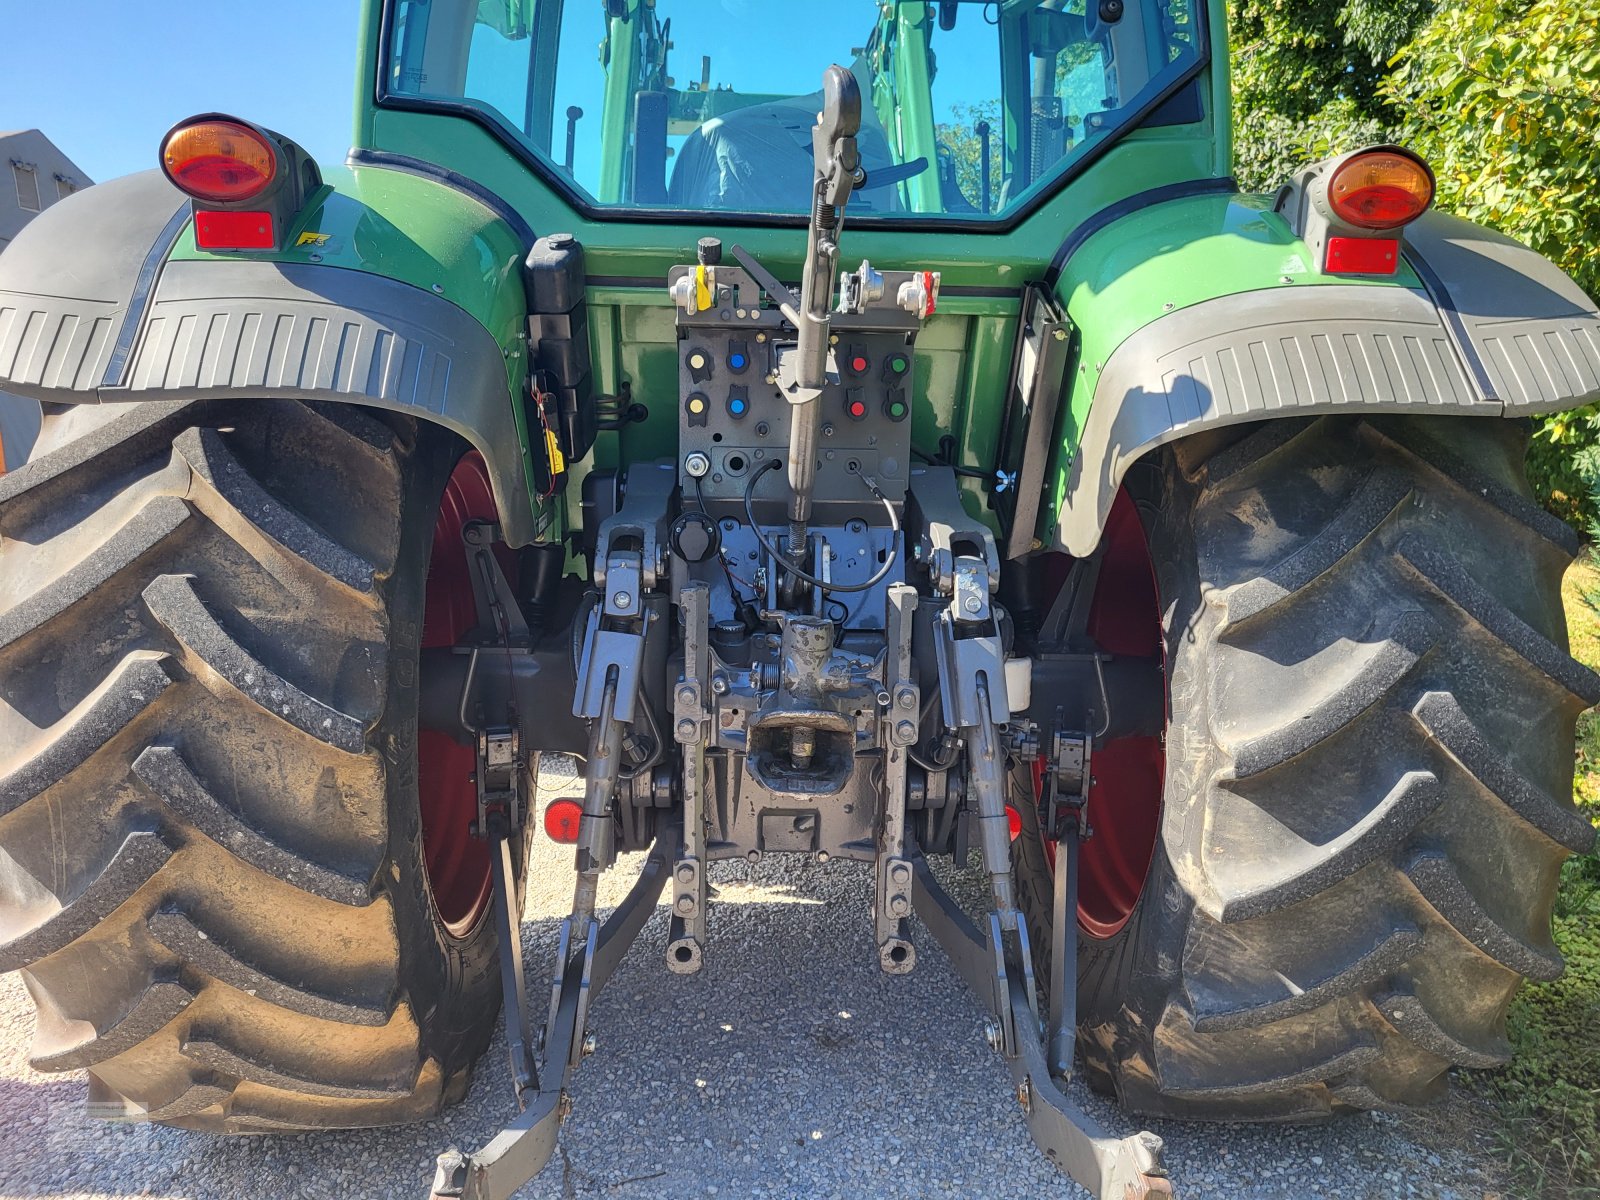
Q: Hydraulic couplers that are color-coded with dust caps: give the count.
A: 8